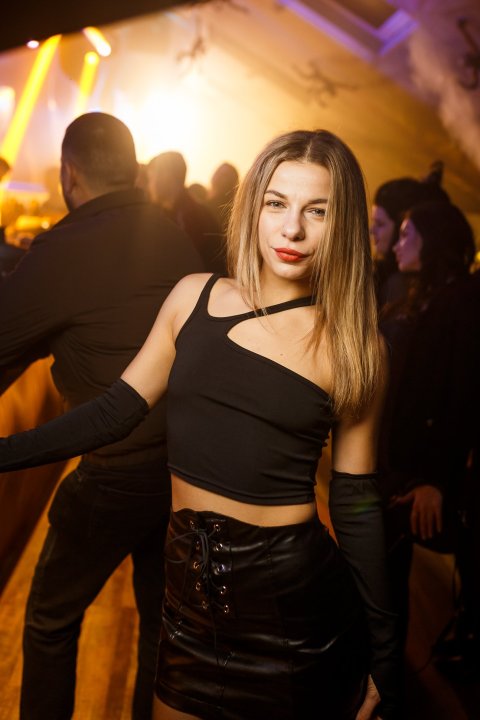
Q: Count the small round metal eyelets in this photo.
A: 10